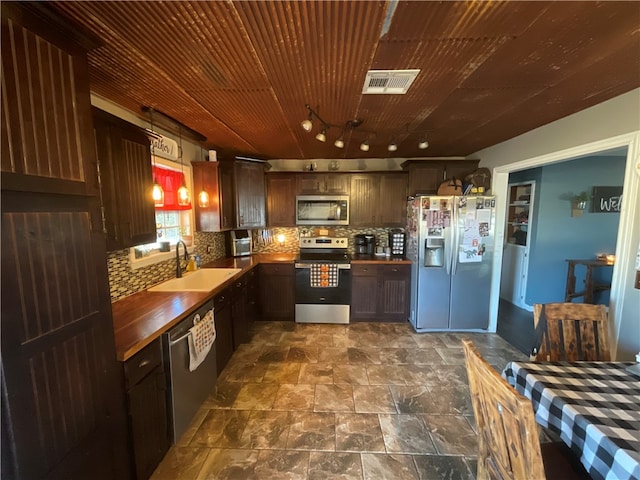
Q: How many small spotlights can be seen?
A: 6